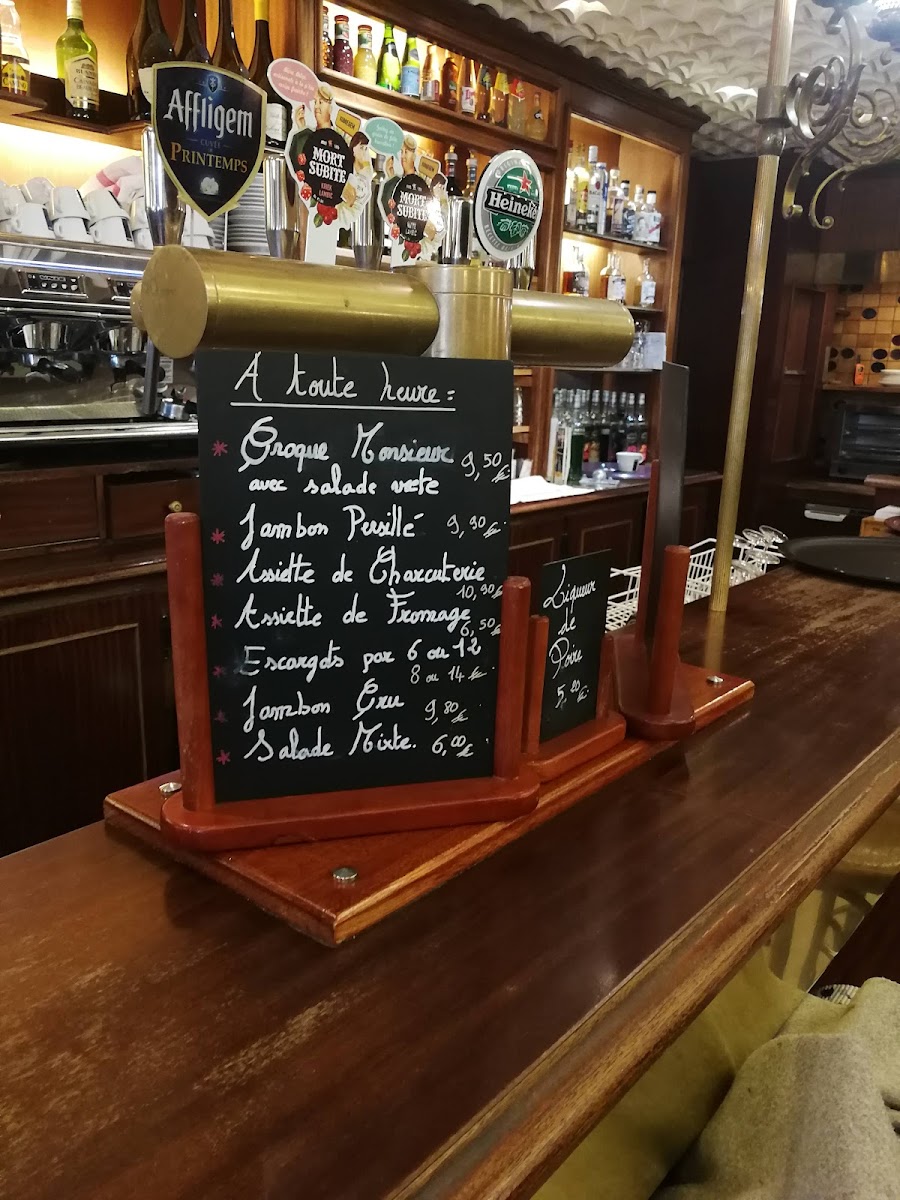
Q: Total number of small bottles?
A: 12